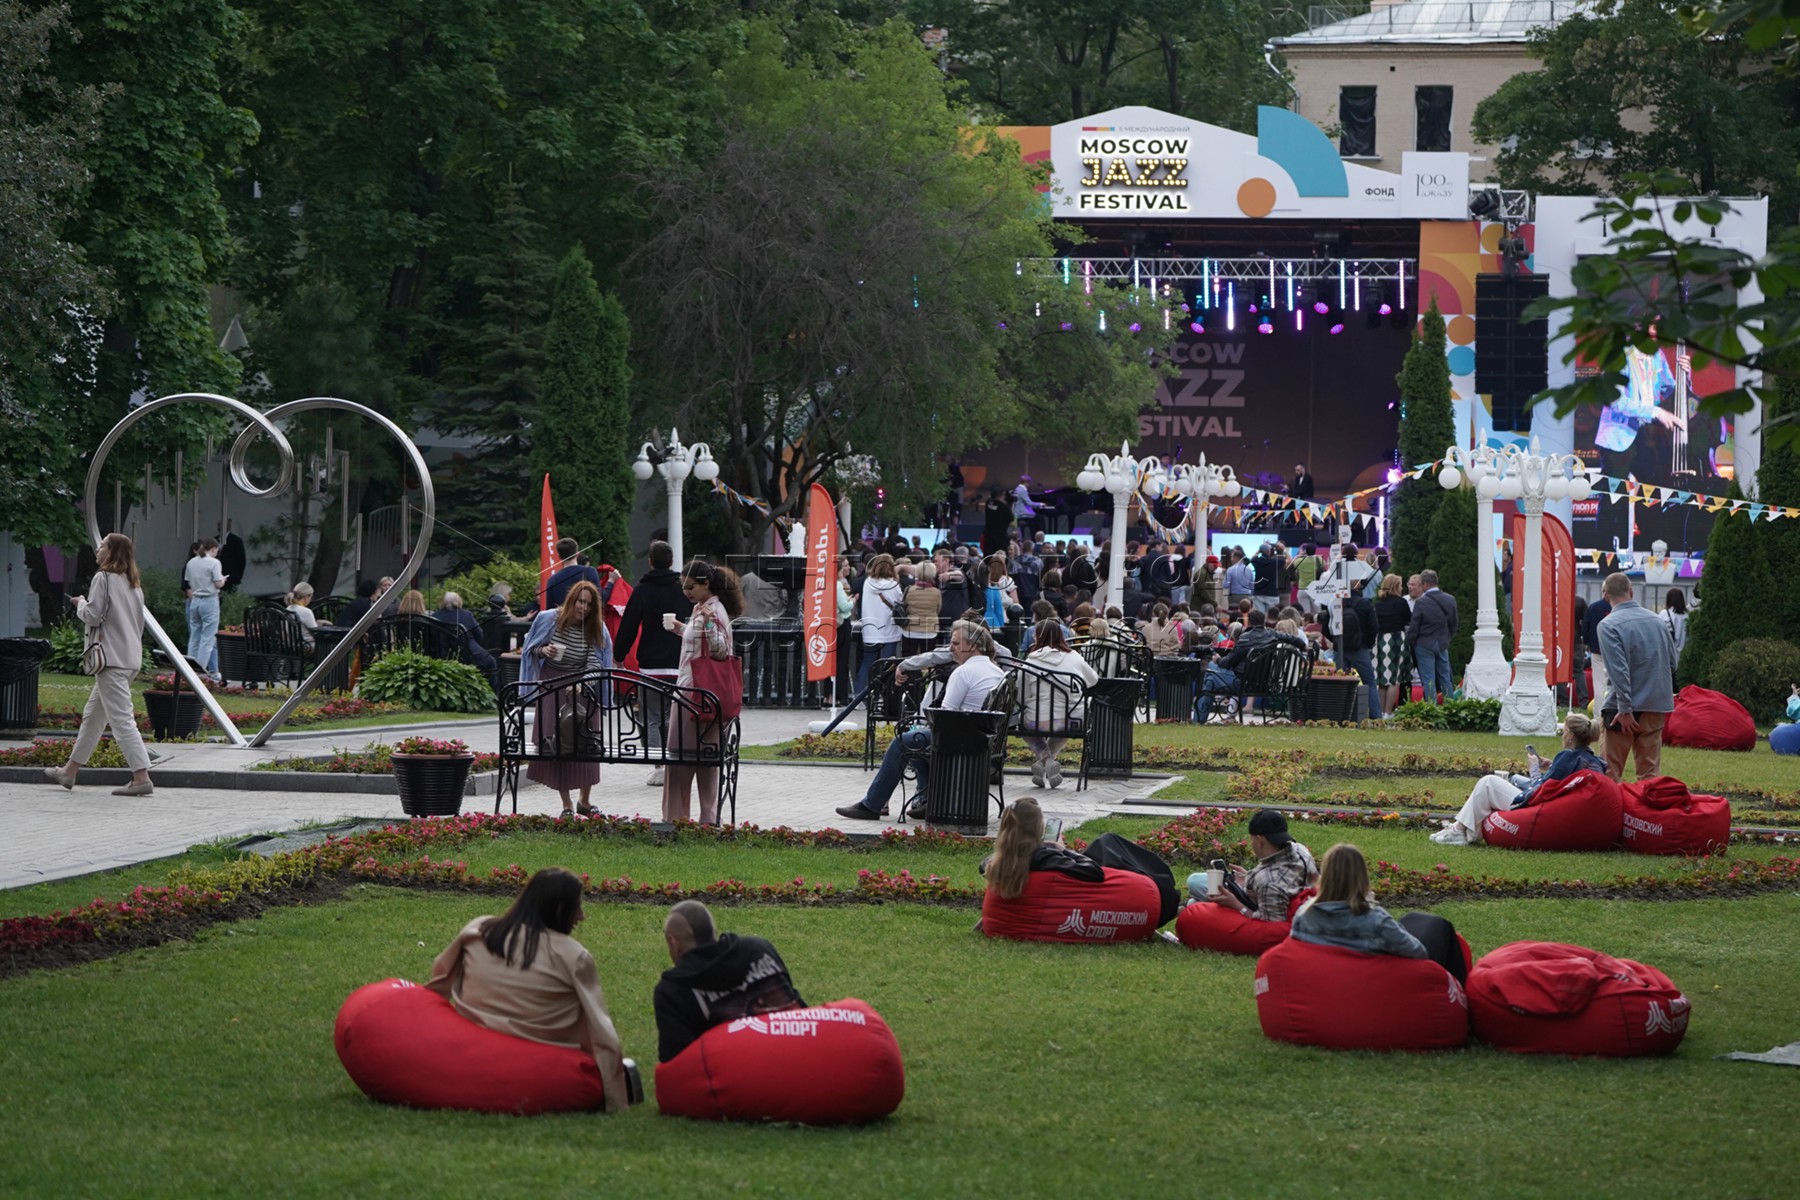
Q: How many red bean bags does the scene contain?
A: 9